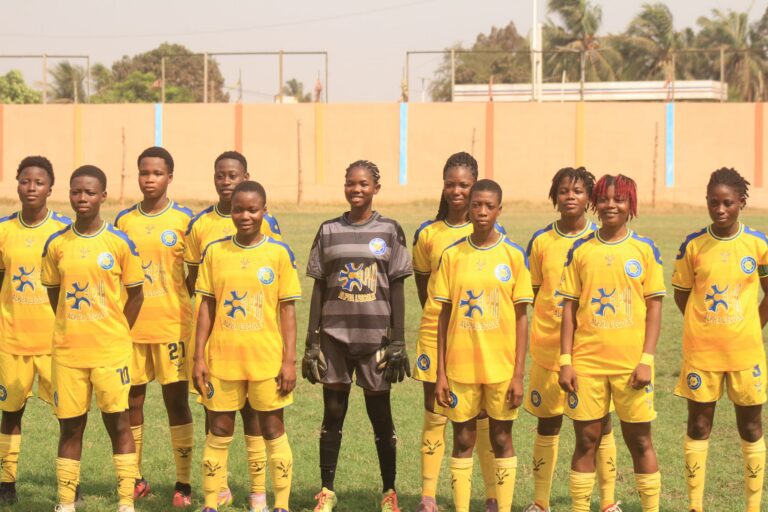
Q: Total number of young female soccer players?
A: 11